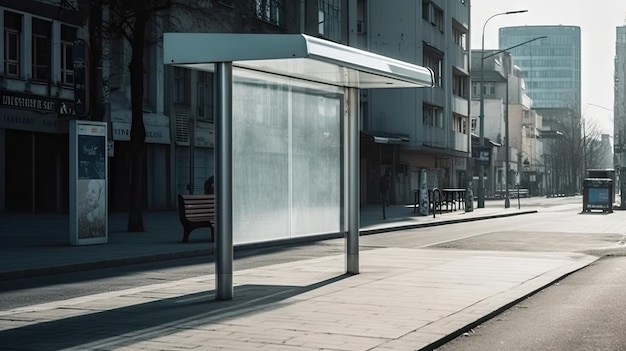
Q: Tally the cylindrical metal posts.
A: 2